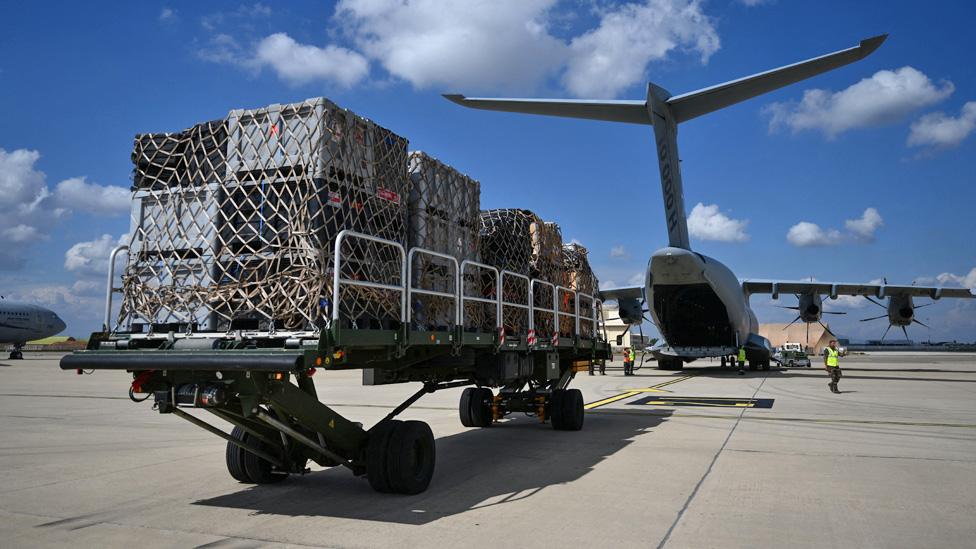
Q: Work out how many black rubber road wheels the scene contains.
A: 8